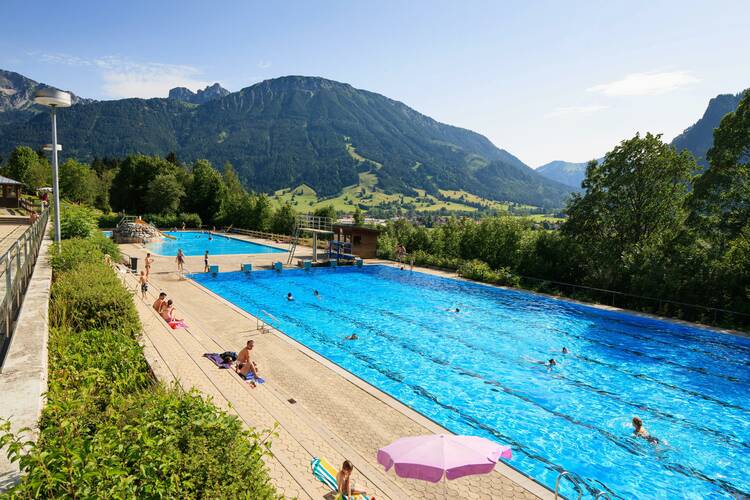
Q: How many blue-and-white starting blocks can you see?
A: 6